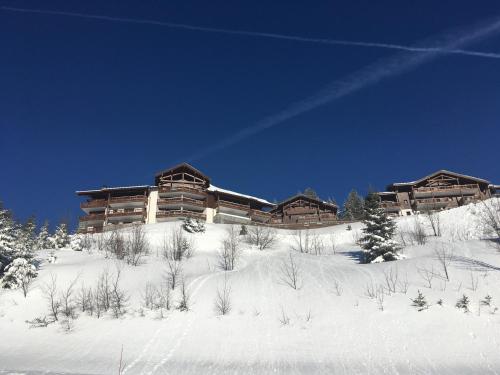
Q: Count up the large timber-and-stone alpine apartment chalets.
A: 3